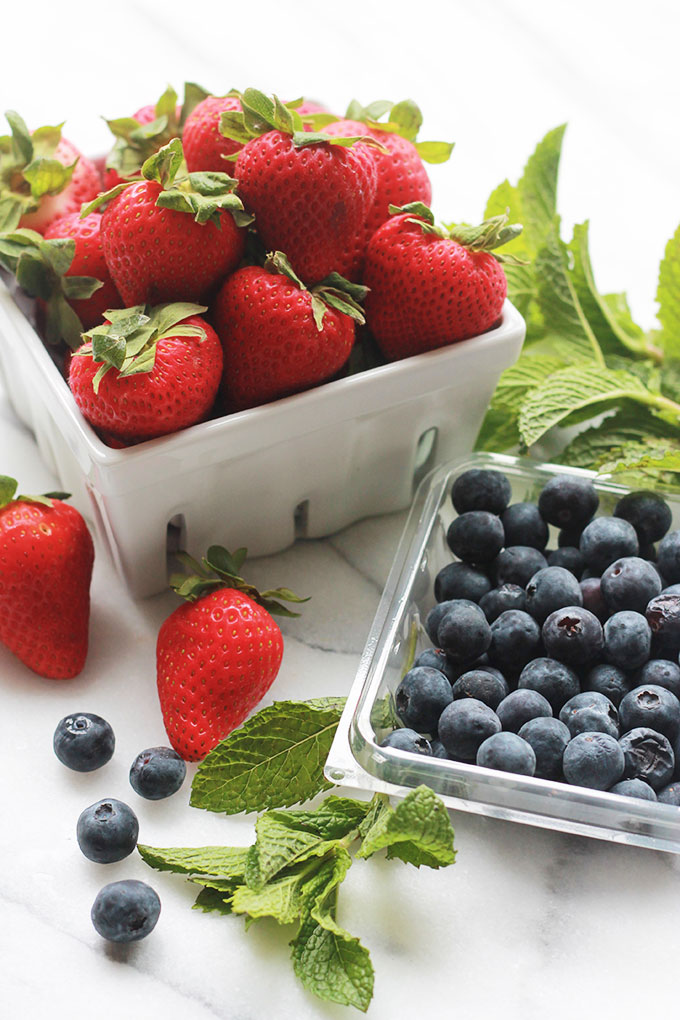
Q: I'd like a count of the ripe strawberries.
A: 13